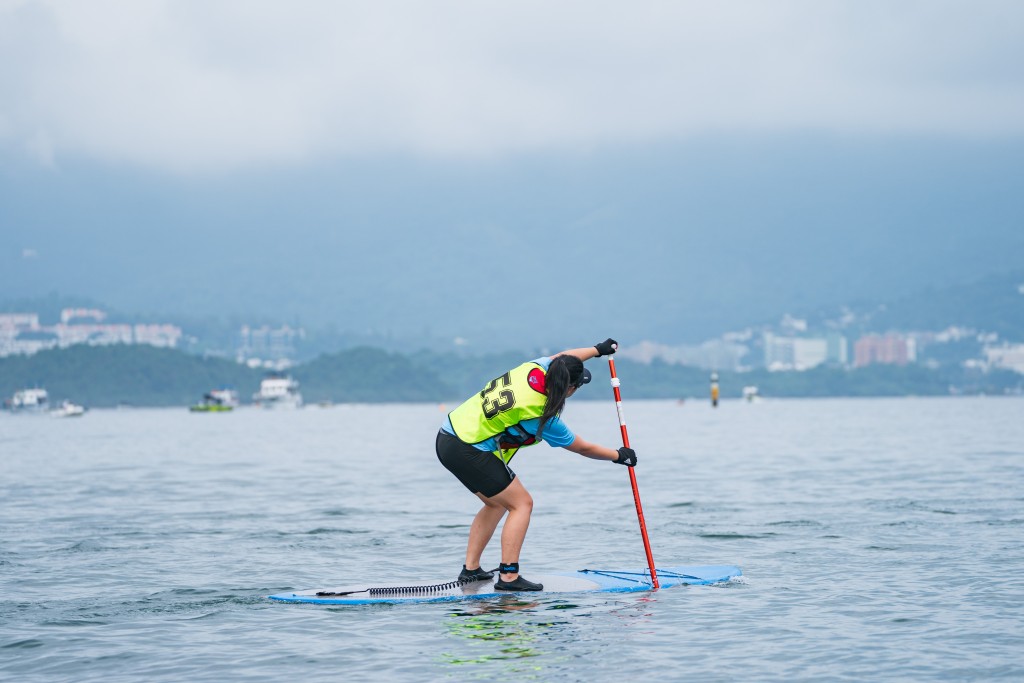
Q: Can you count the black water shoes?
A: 2